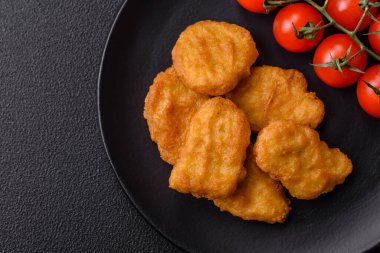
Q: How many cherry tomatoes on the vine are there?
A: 6